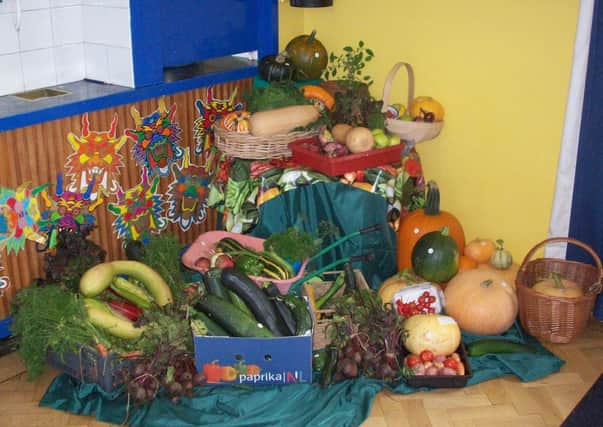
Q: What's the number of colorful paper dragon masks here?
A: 7